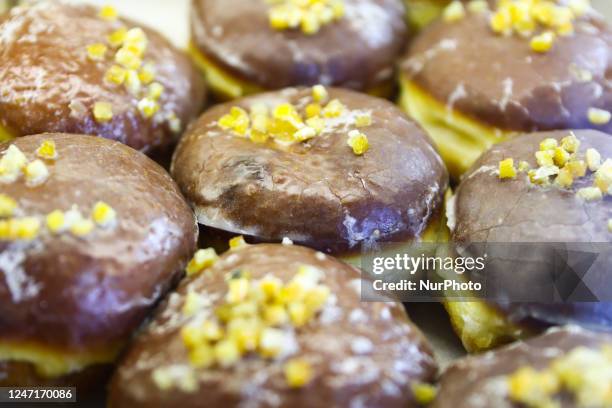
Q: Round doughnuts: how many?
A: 8